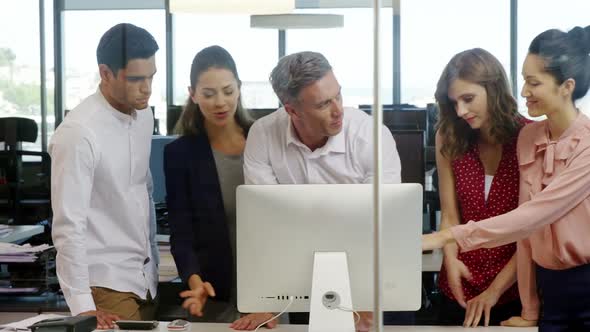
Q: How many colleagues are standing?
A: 5